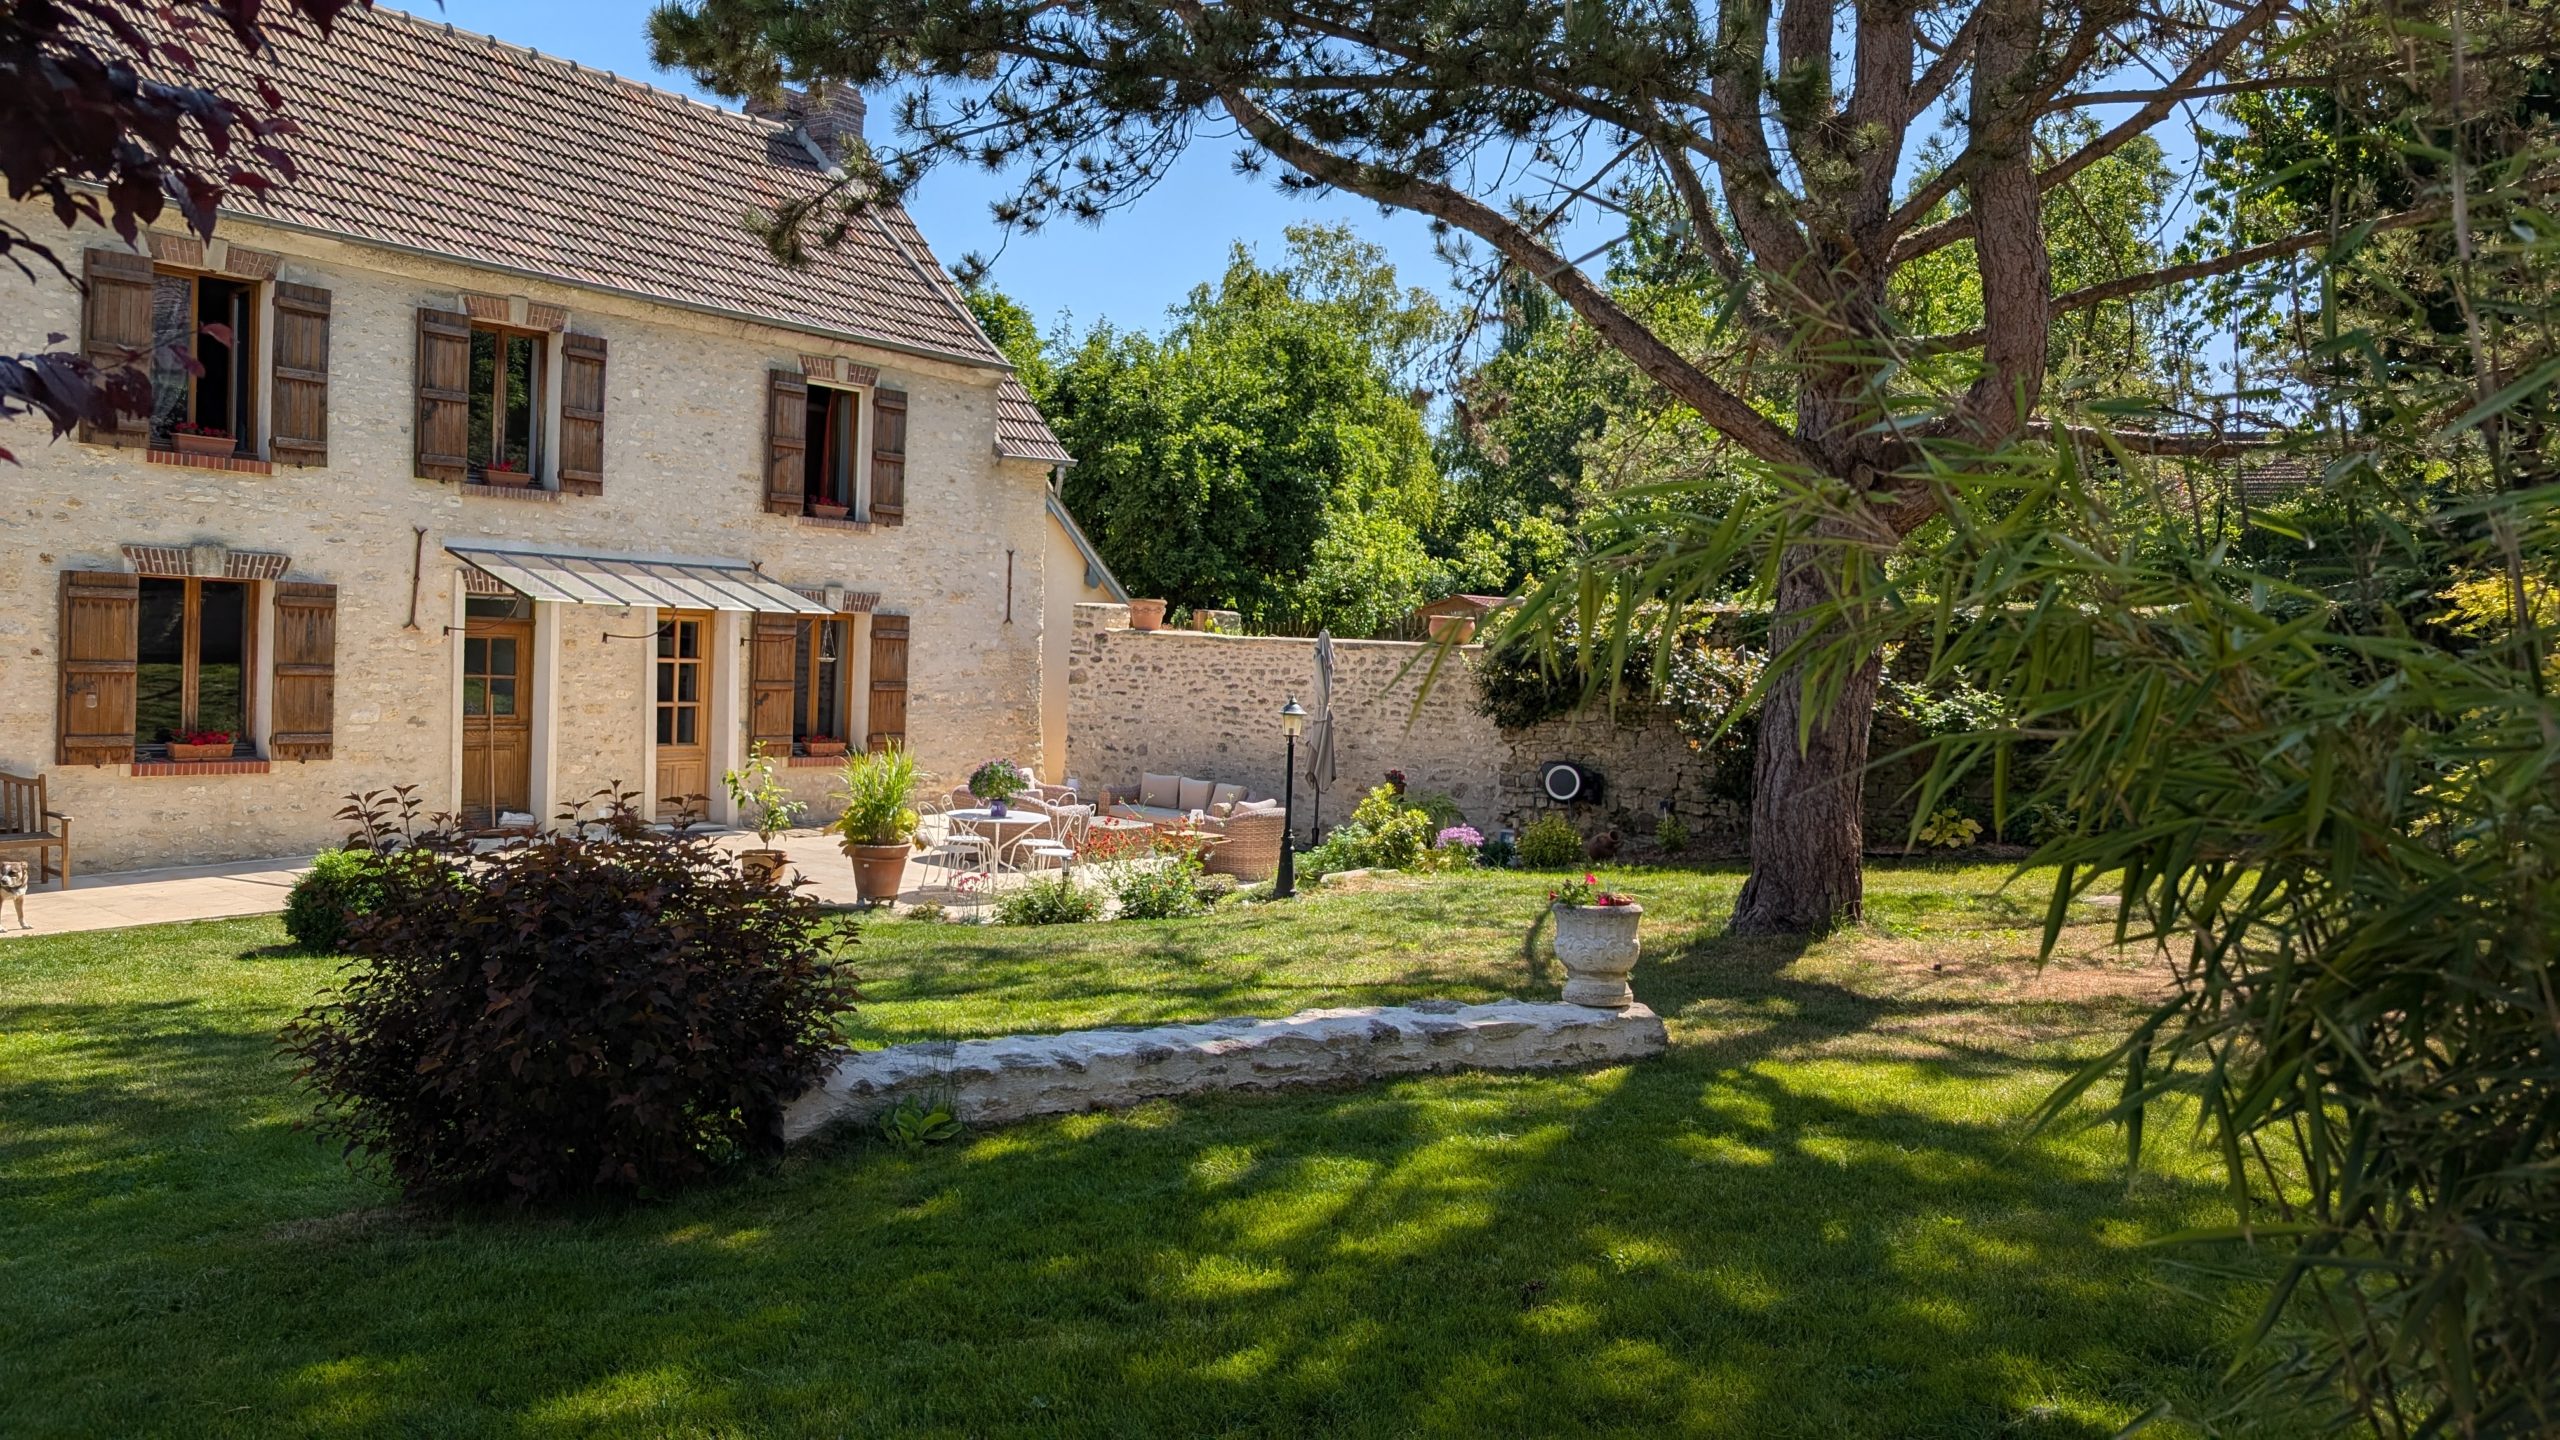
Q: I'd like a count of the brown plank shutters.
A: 10